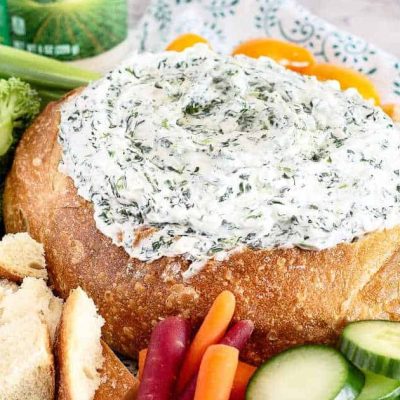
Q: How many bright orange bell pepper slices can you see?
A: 3